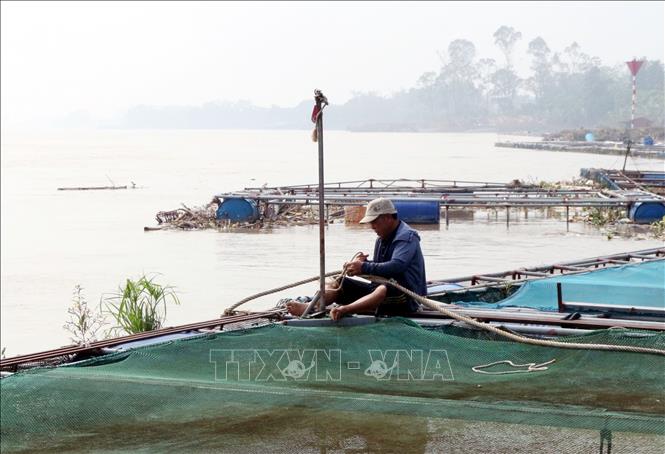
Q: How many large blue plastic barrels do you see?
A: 3